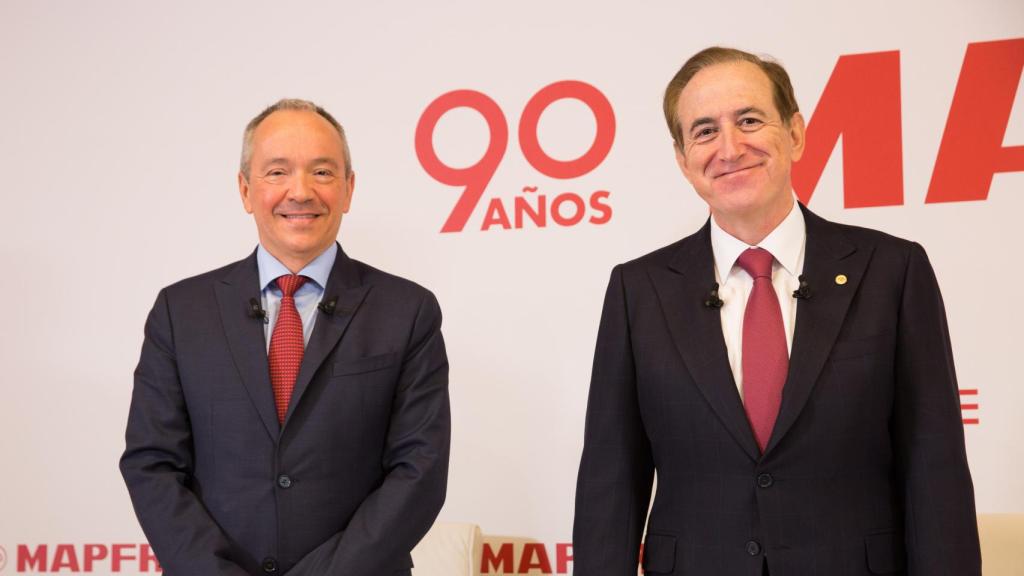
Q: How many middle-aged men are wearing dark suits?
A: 2